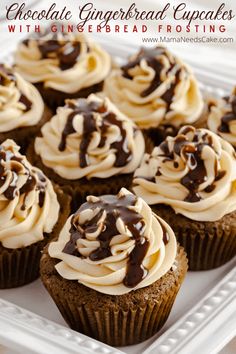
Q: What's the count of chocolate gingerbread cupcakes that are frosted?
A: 8